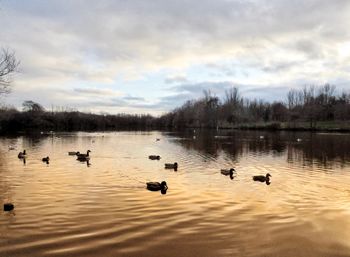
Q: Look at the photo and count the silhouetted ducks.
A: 10